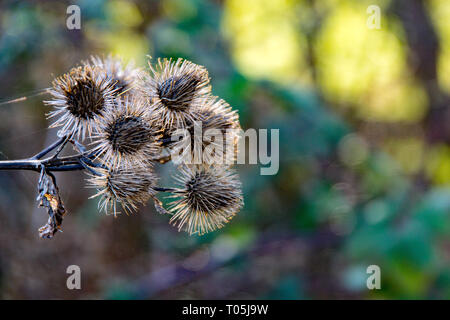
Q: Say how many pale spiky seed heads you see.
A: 7